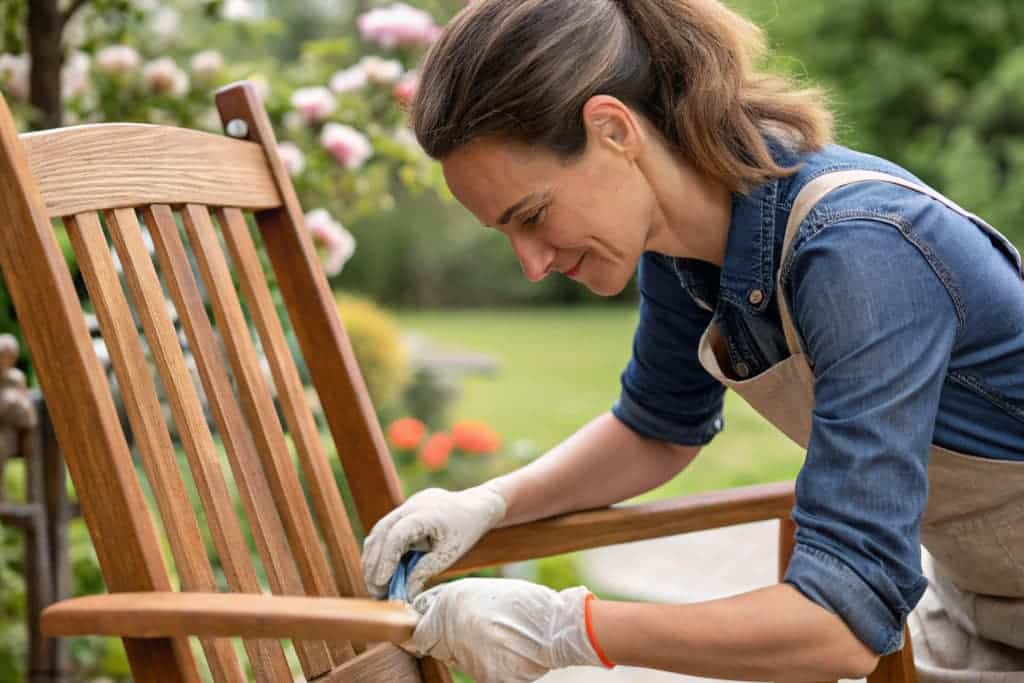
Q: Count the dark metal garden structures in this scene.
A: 1